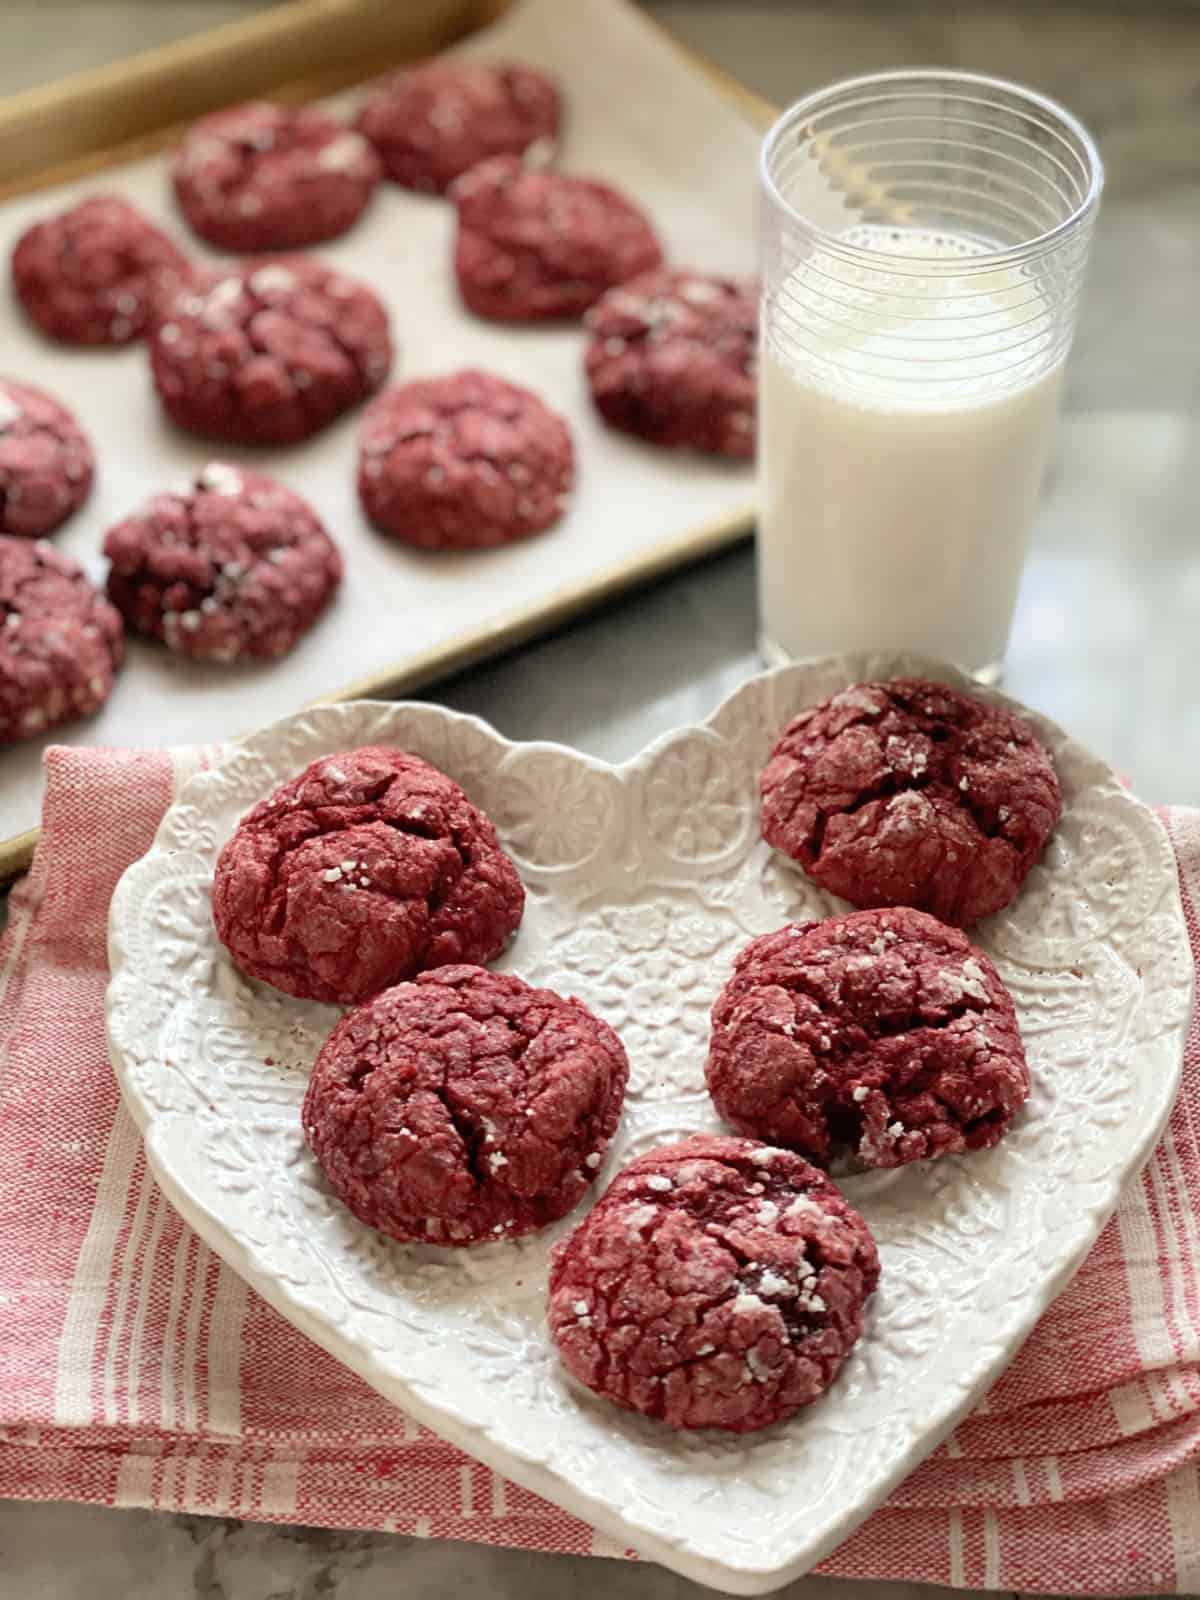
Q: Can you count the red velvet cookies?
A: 15